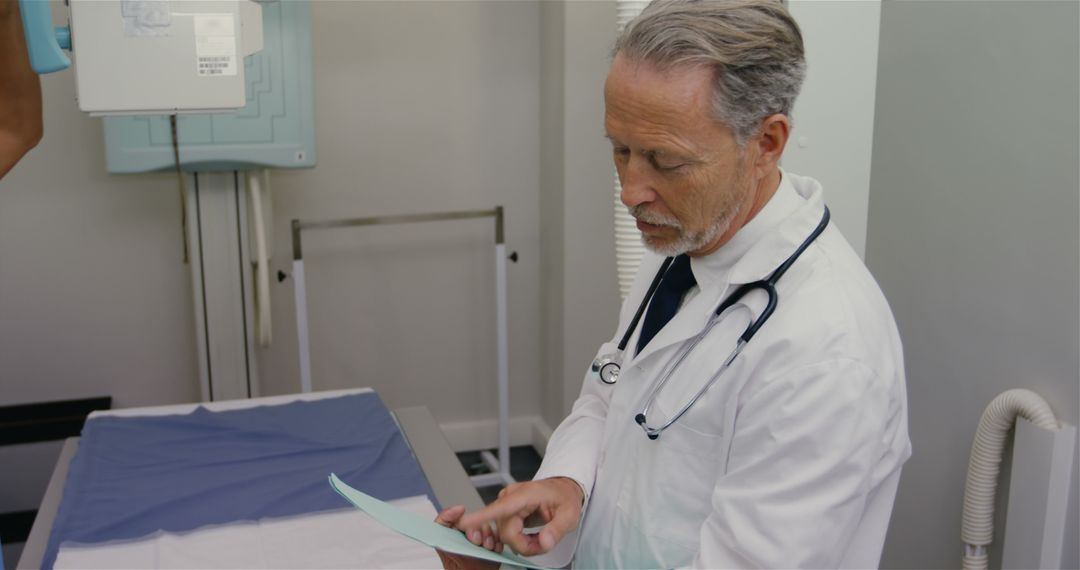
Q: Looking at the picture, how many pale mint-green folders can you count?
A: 1